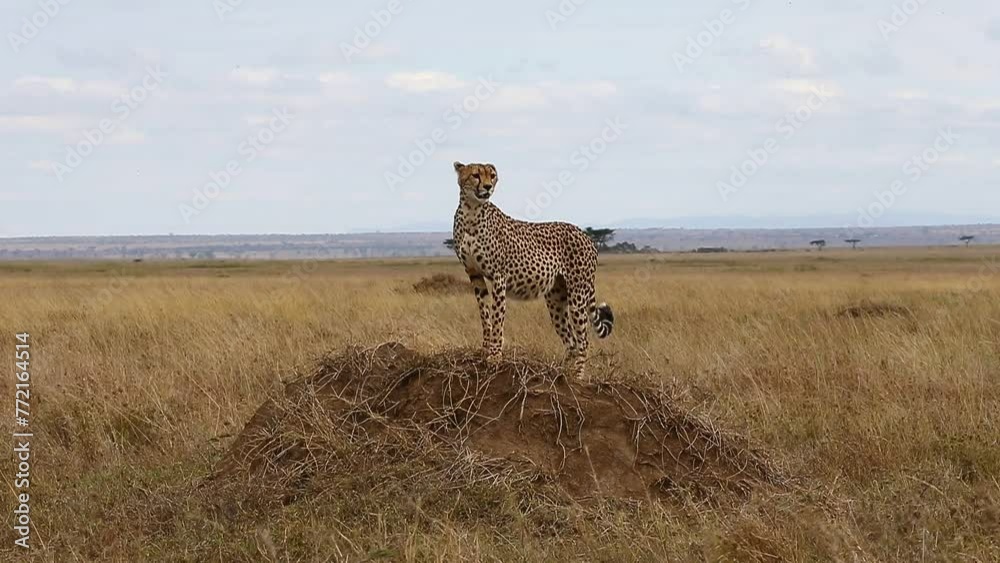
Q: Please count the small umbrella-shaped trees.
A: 3